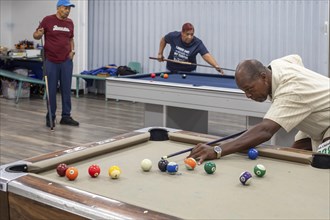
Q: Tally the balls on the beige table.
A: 12